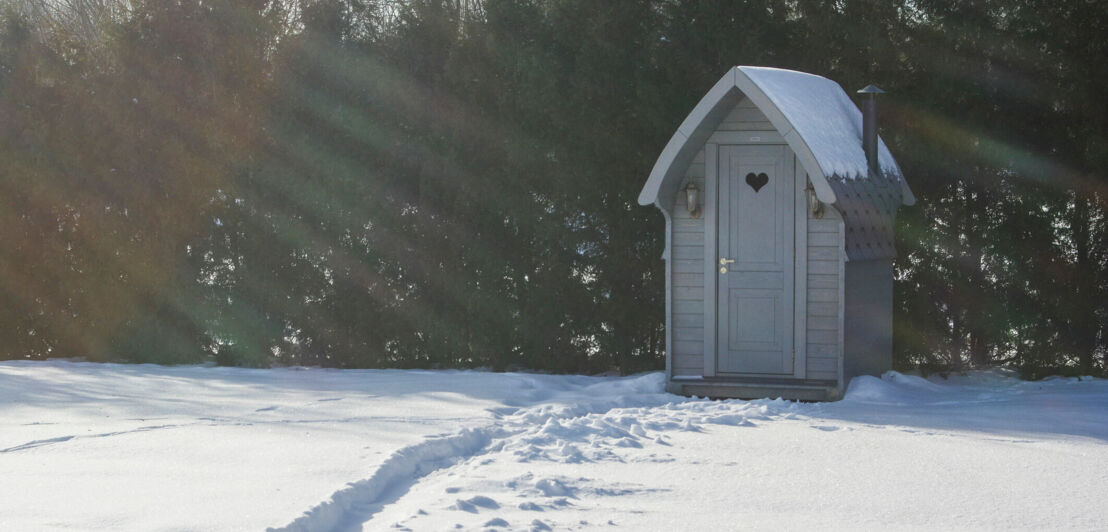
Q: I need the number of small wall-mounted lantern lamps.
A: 2